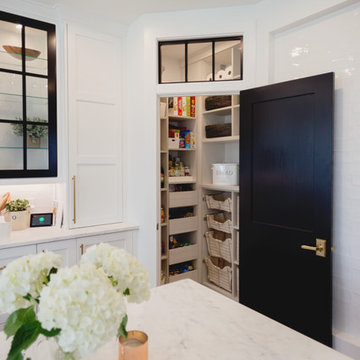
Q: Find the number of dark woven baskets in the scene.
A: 2